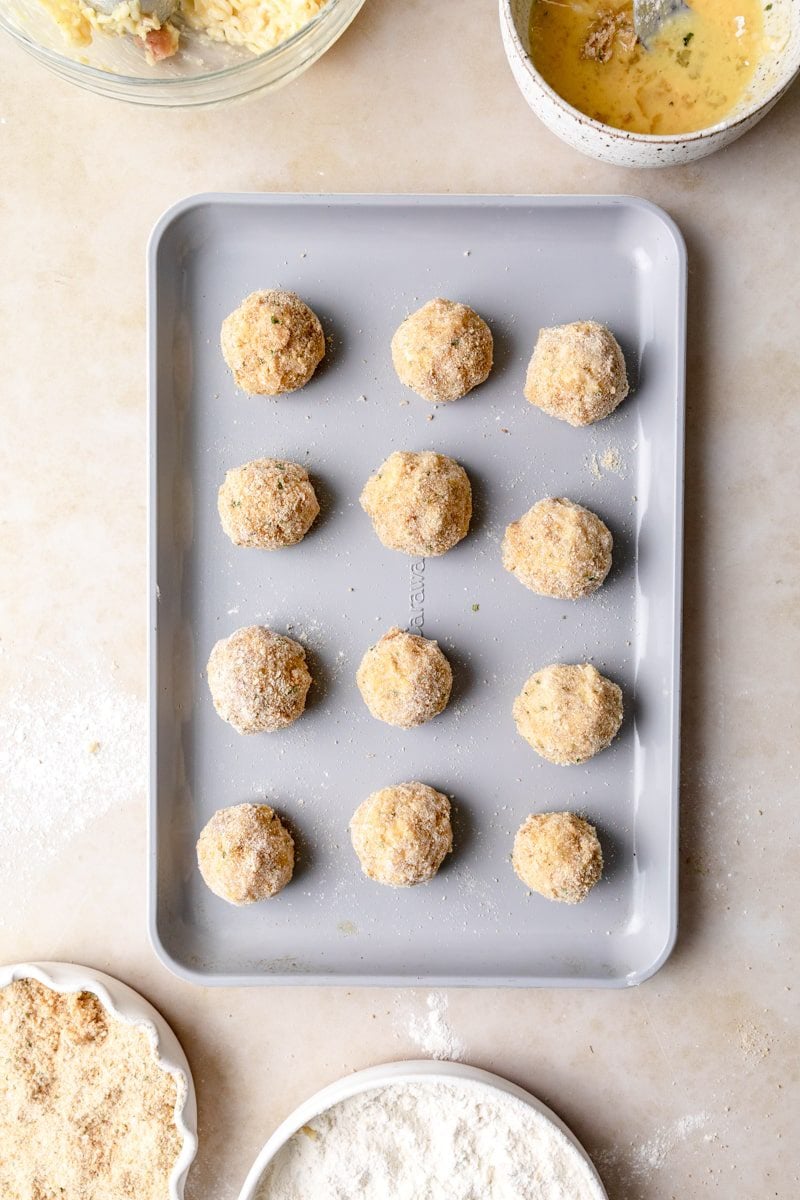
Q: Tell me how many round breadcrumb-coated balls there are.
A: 12